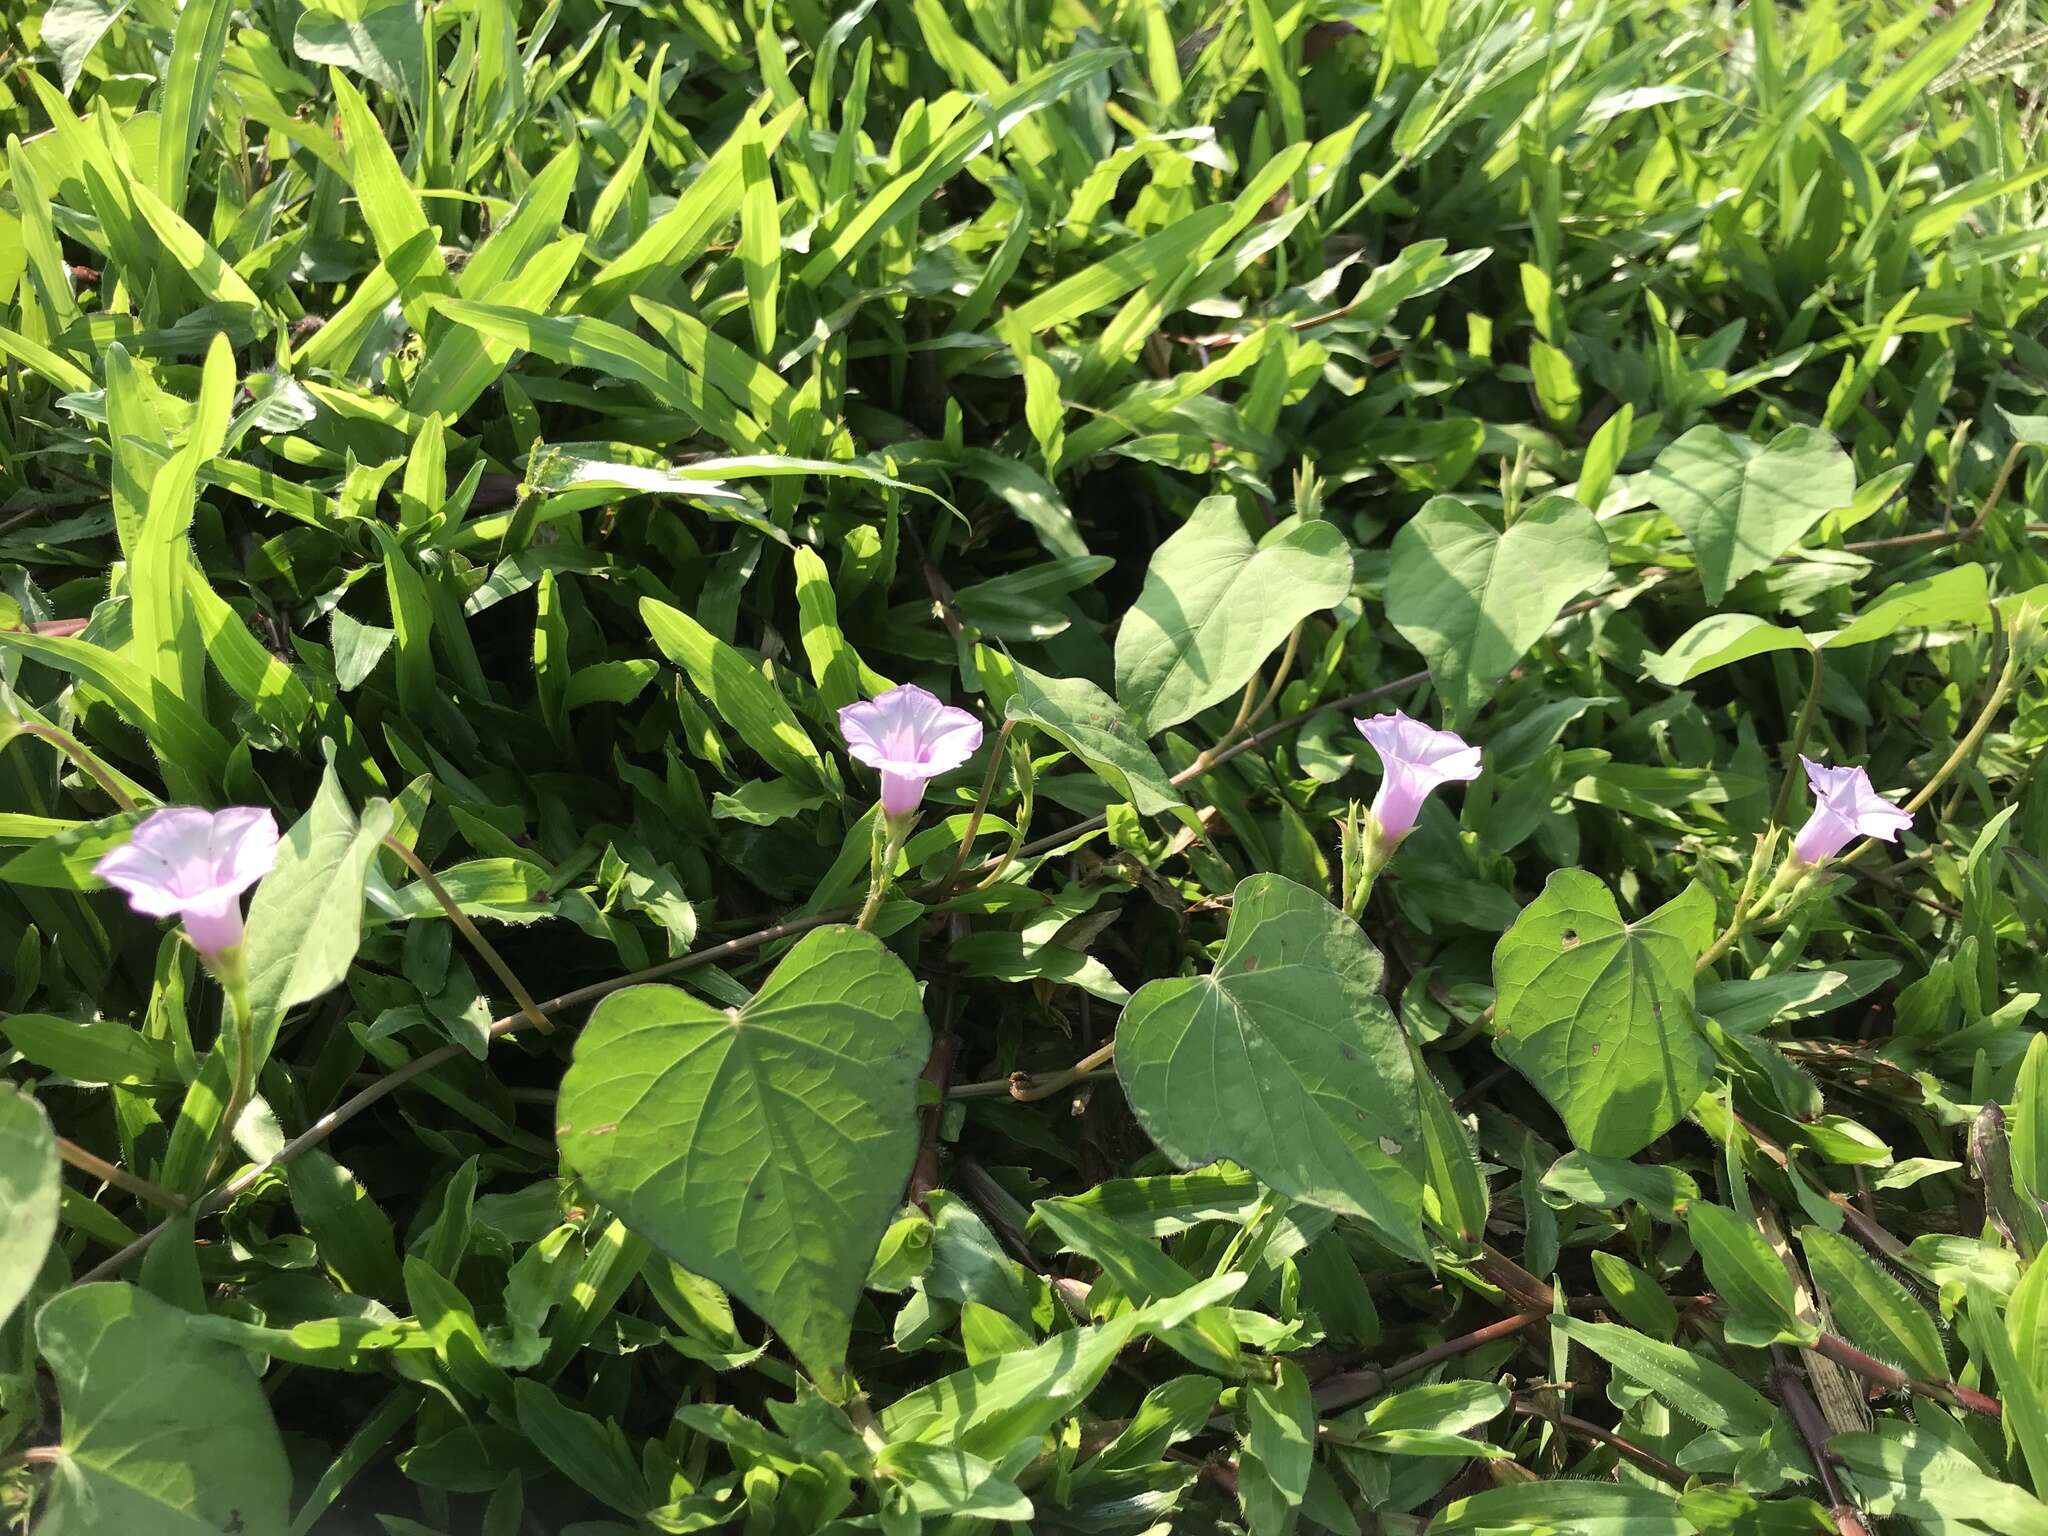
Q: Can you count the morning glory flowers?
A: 4